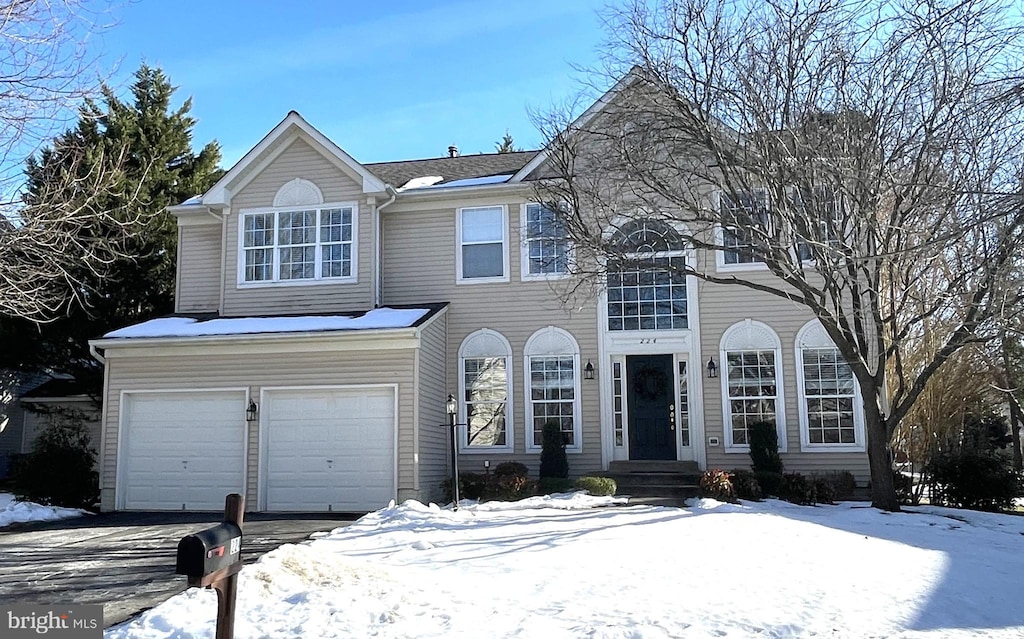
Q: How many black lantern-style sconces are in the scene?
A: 3